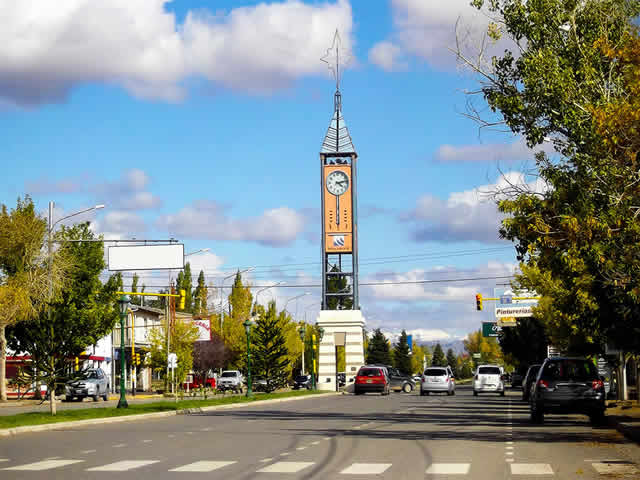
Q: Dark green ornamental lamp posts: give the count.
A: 3